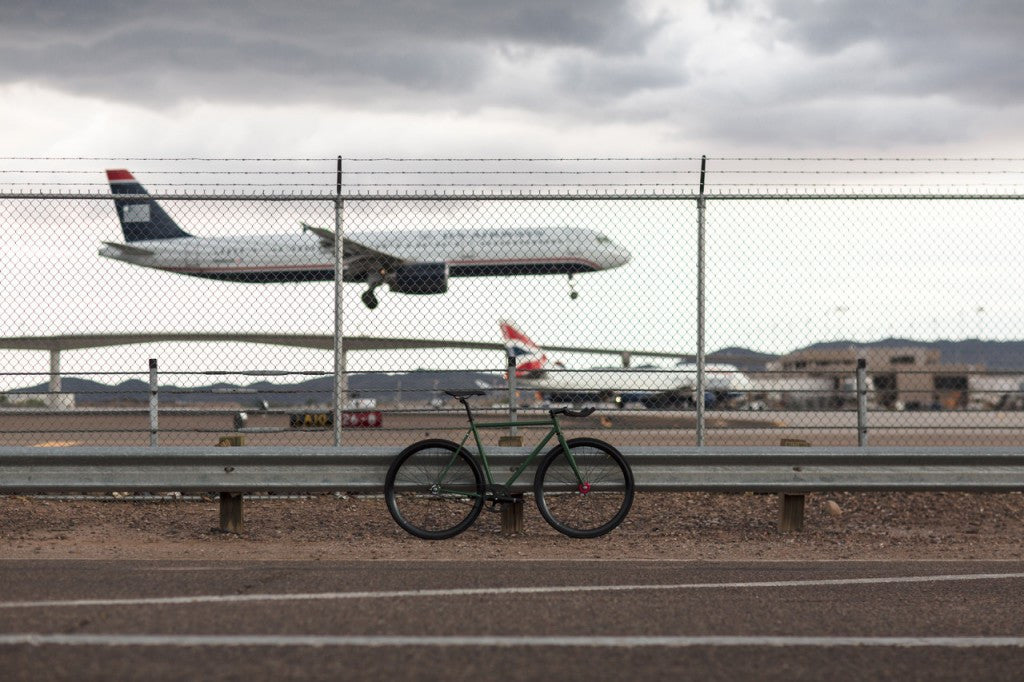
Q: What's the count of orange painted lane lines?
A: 0